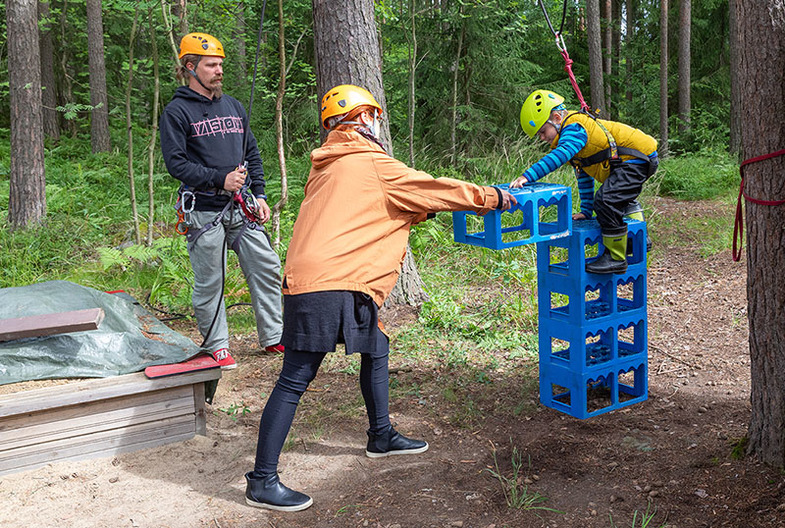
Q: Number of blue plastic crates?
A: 5